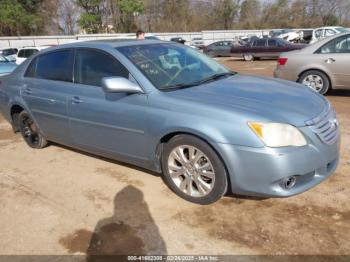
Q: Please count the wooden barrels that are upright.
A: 0